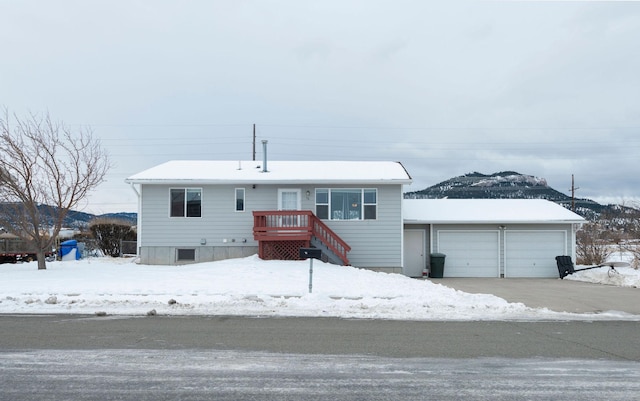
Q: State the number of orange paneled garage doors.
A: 0